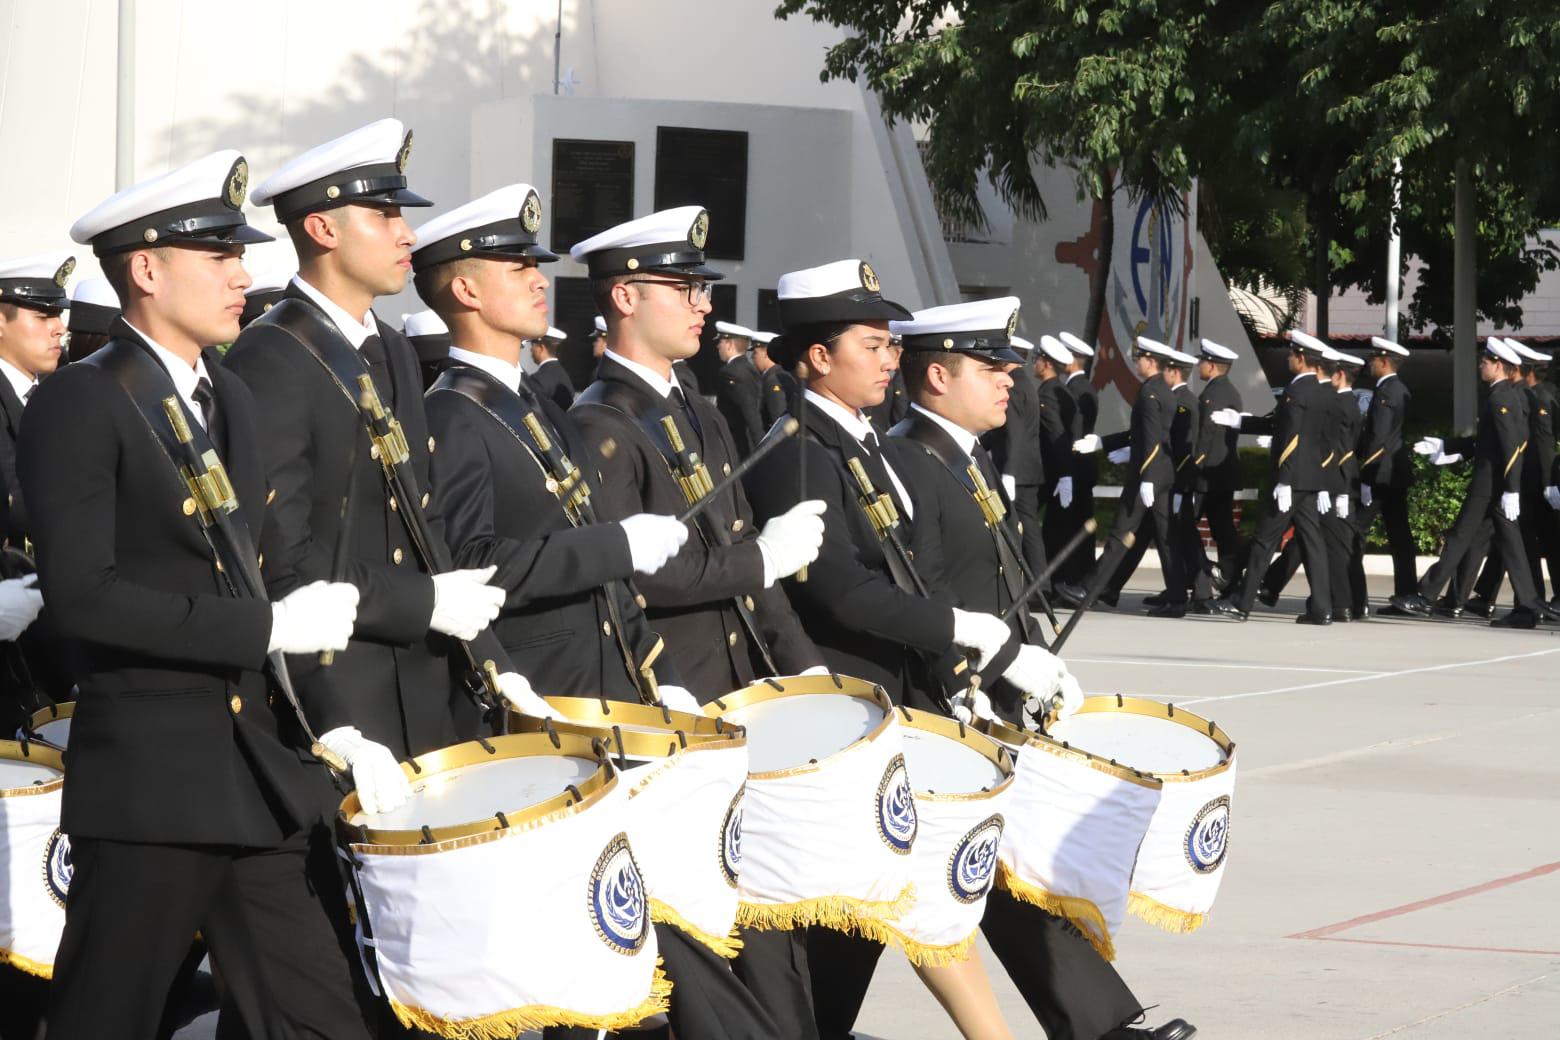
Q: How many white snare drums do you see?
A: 8